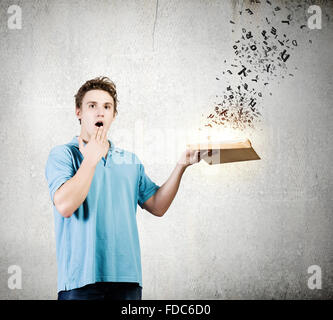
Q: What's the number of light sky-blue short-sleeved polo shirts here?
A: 1